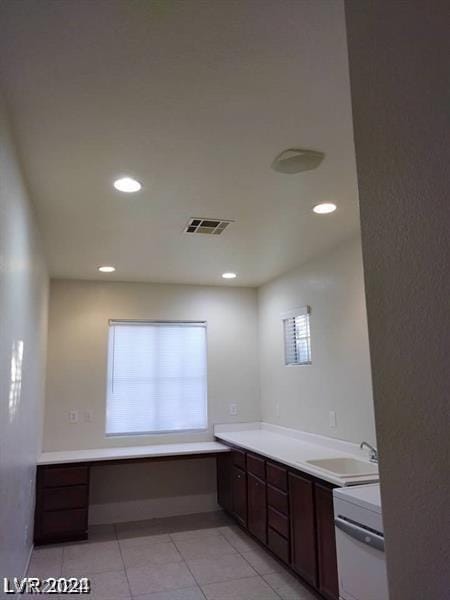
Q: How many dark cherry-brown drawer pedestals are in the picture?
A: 1